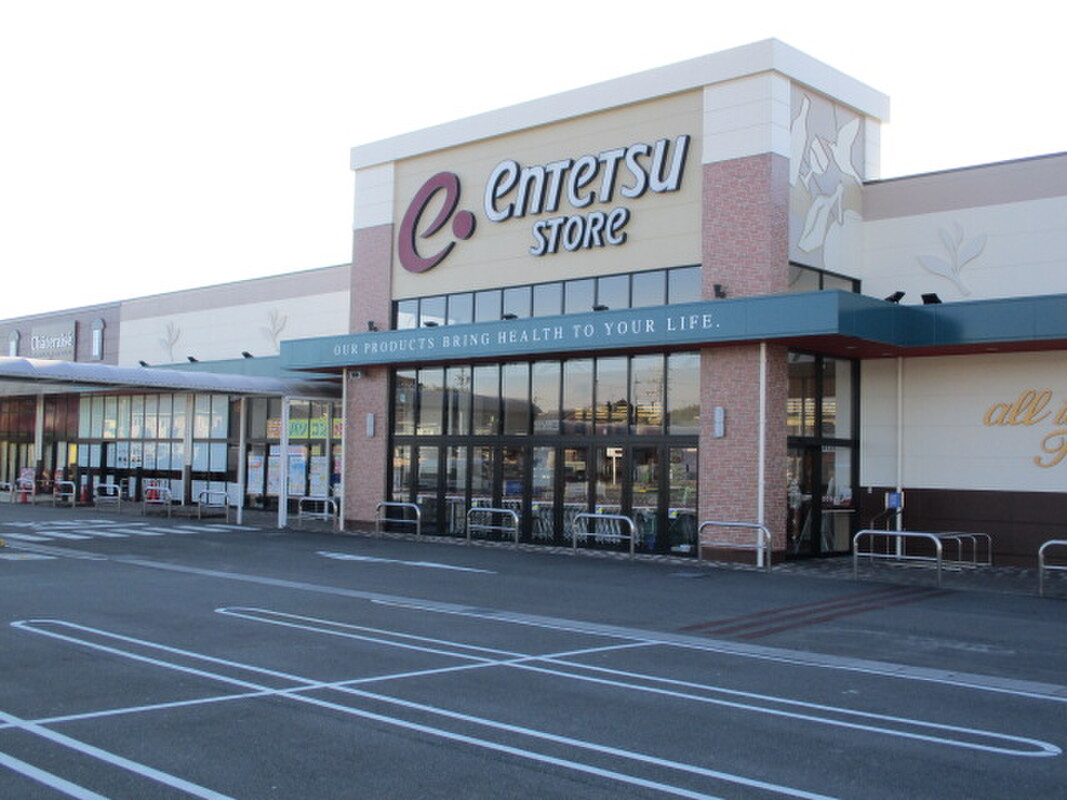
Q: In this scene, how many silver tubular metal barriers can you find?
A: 13